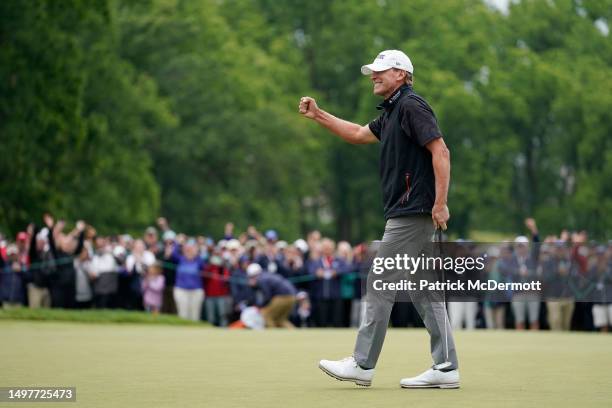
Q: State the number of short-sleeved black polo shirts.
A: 1